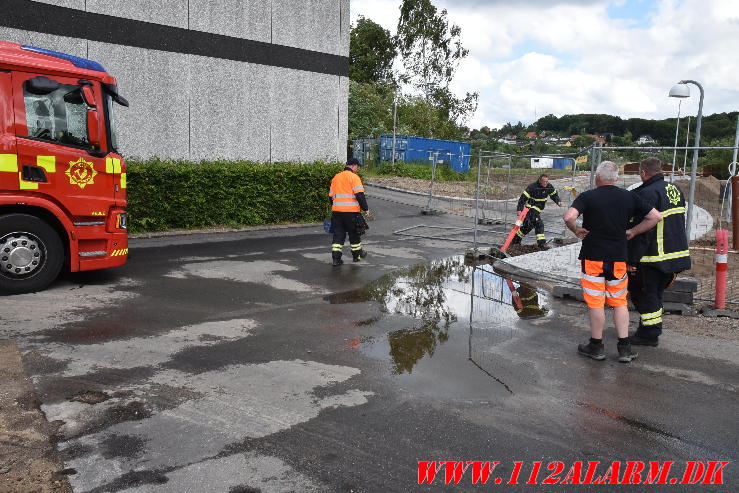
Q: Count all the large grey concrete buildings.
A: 1